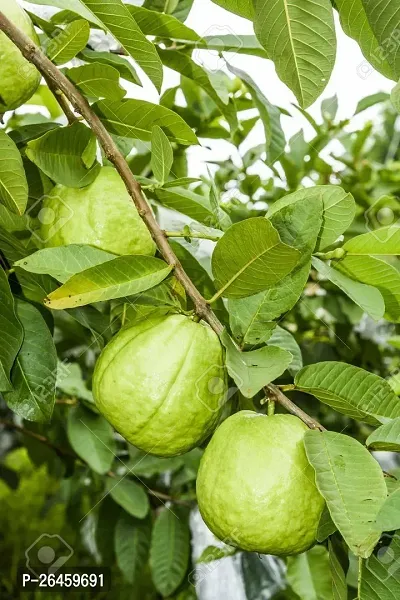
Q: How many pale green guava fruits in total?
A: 4